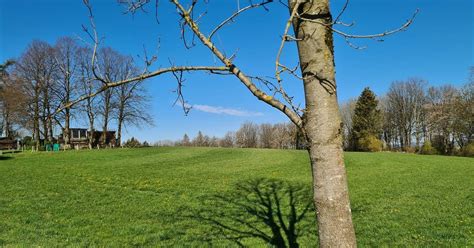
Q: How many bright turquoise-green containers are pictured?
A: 2